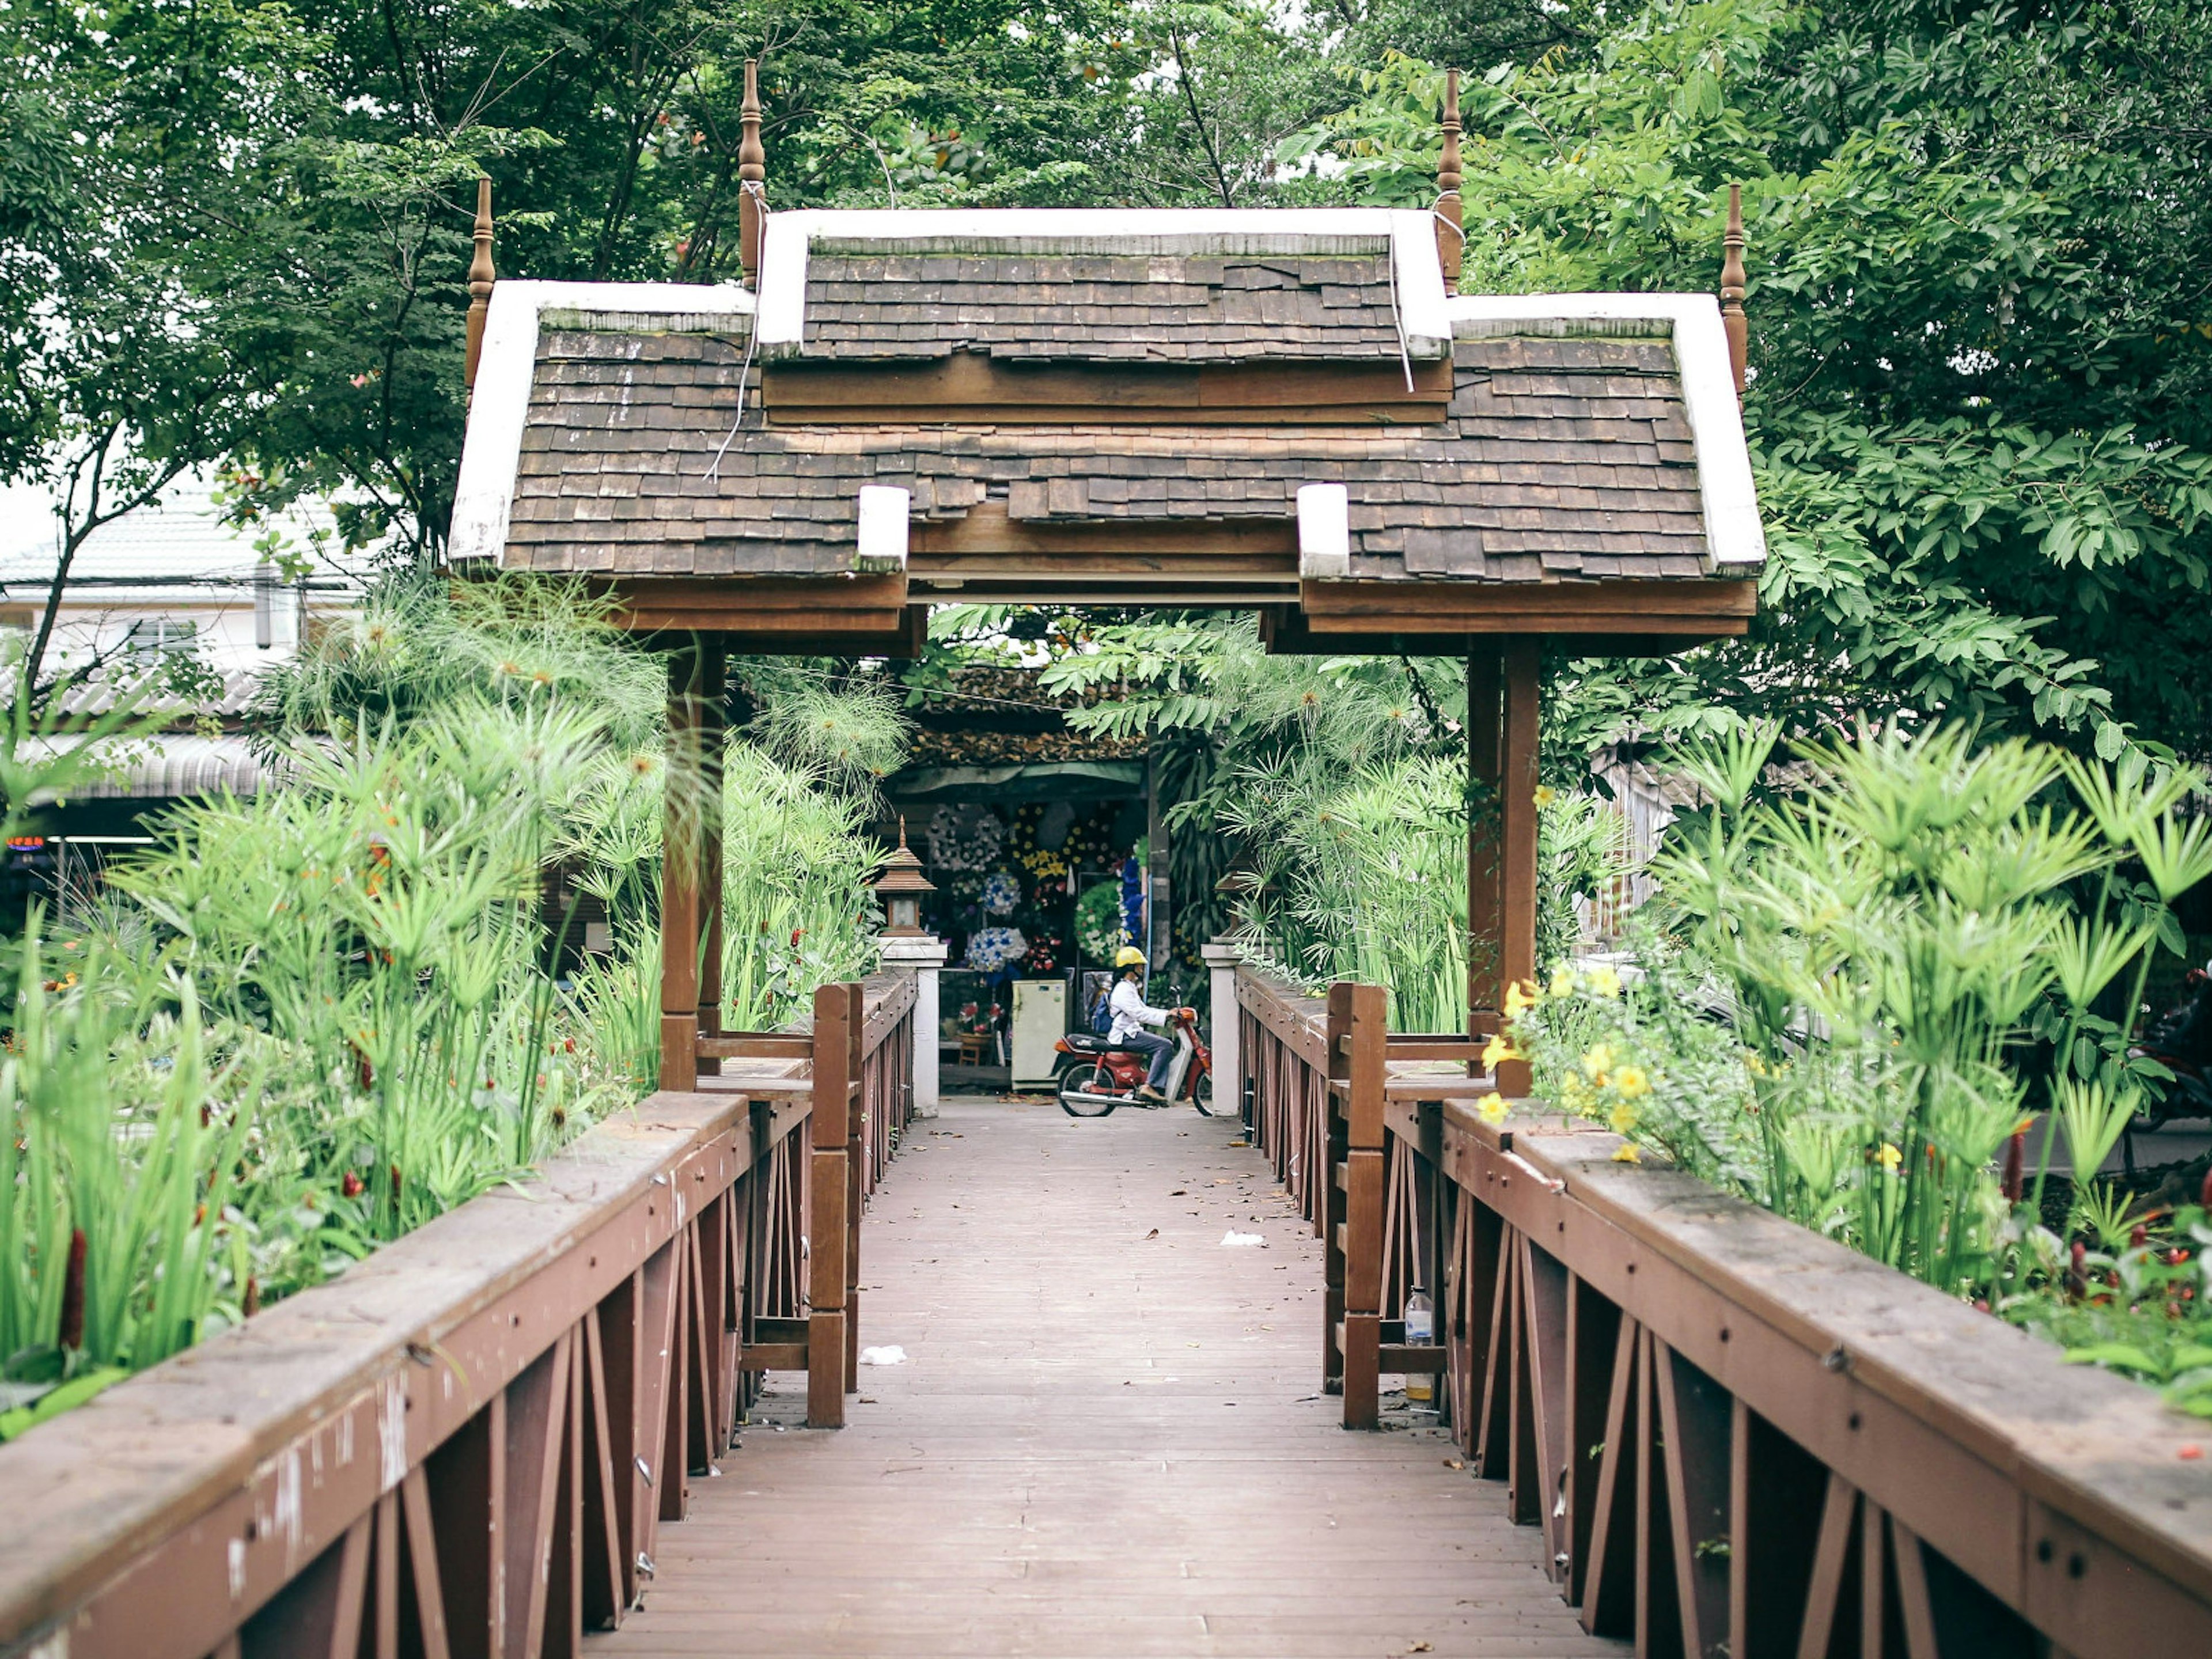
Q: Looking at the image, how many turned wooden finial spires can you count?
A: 4